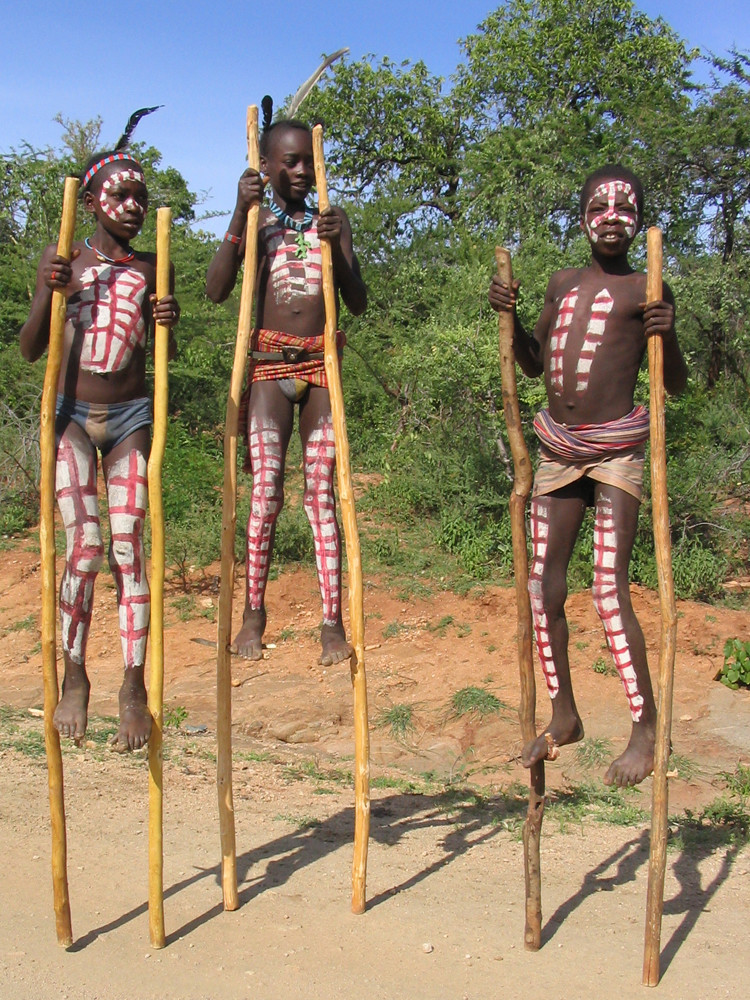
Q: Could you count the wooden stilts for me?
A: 6